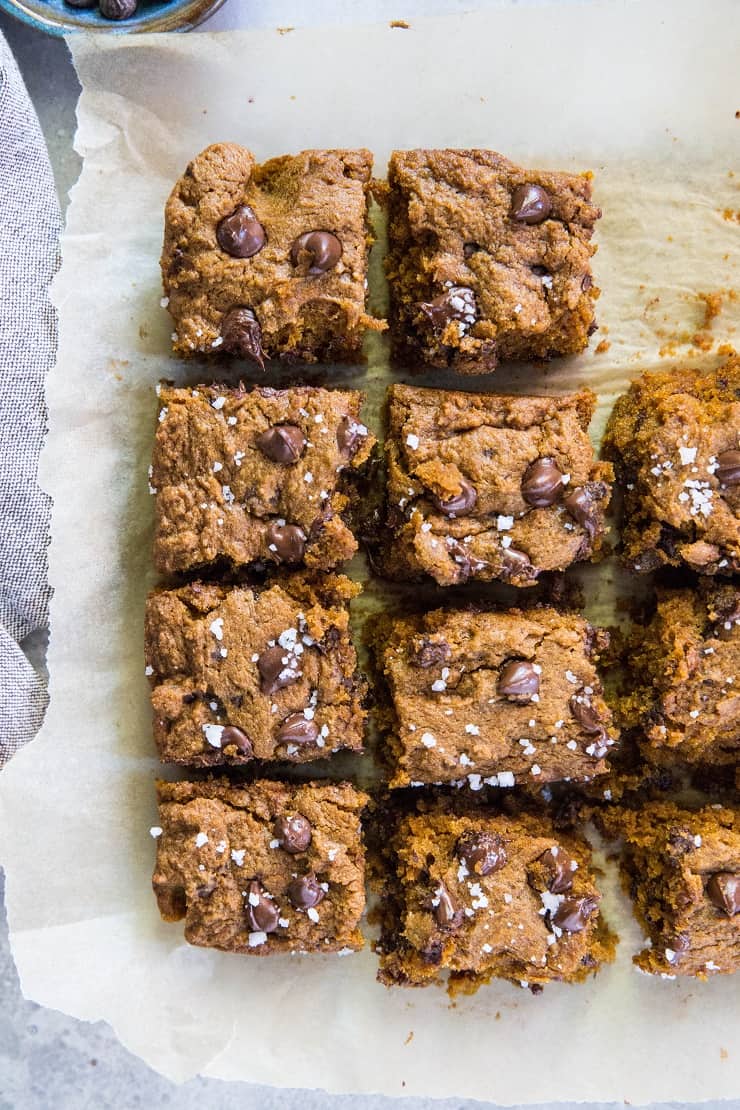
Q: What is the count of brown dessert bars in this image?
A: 11